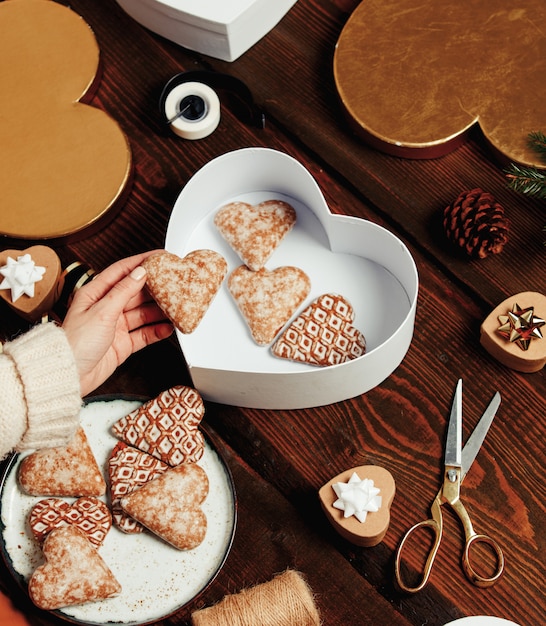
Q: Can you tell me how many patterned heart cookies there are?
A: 4